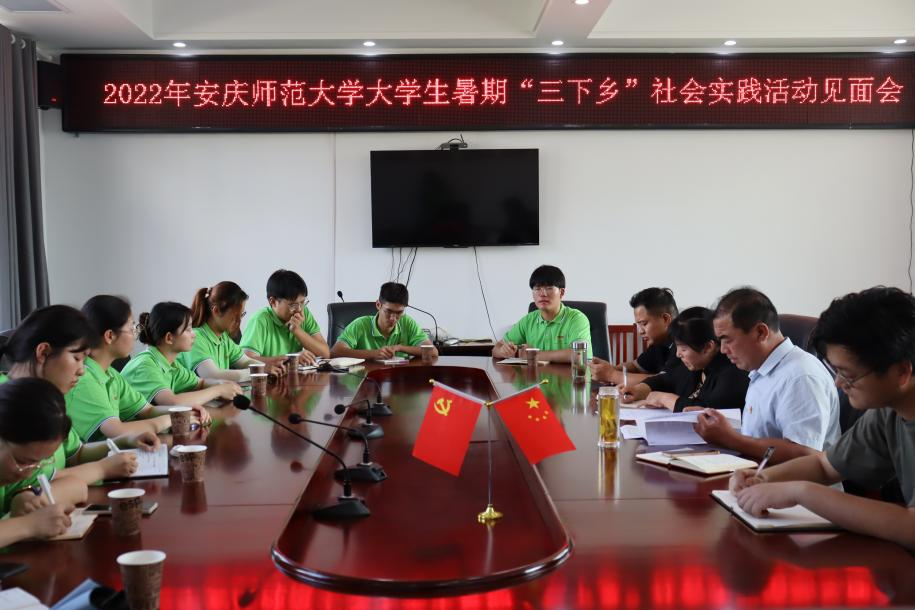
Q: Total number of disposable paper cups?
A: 9